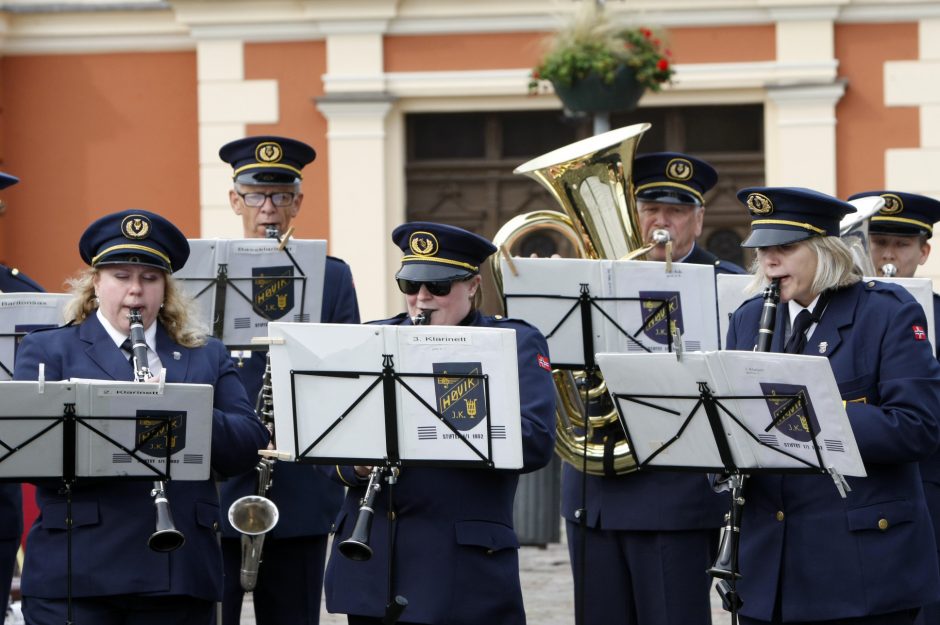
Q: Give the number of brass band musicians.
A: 7